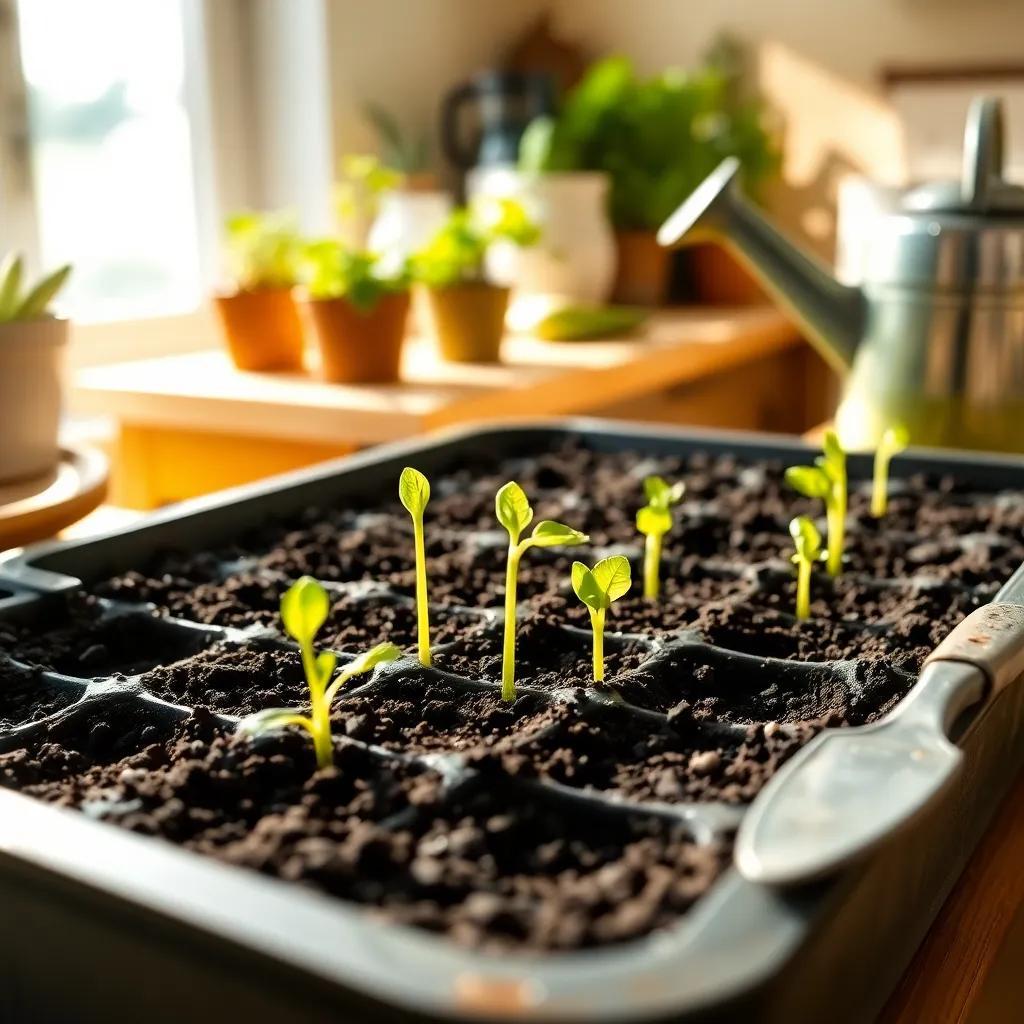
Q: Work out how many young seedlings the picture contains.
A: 8